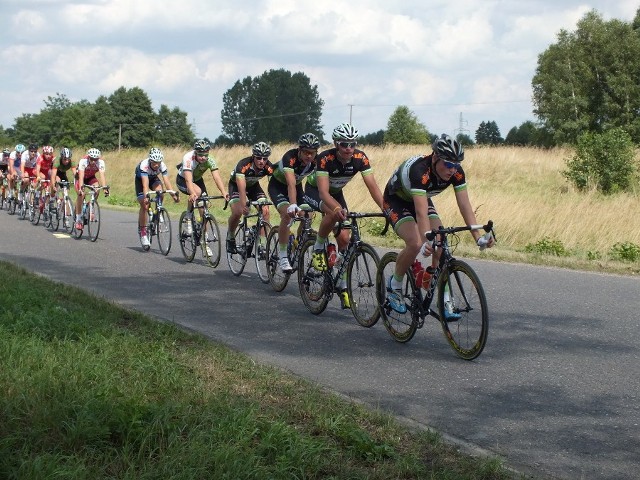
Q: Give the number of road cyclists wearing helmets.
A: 12